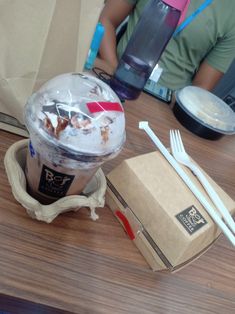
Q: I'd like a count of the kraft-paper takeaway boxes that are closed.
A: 1